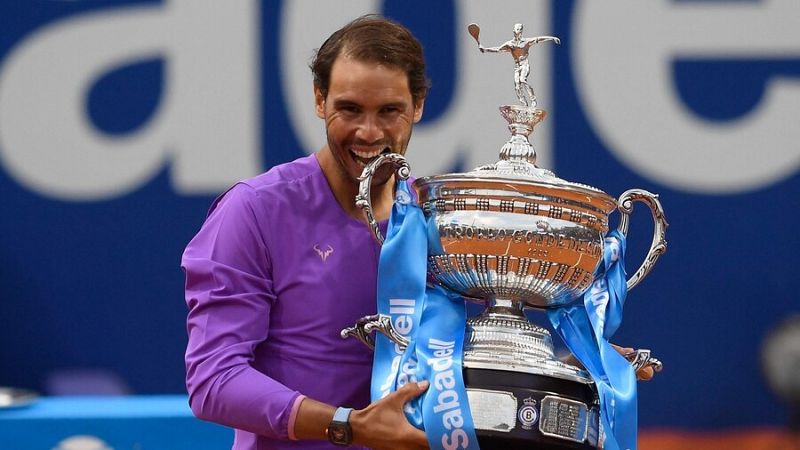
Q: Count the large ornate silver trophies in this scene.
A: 1